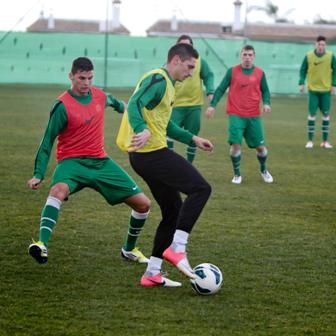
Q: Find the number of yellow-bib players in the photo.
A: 3